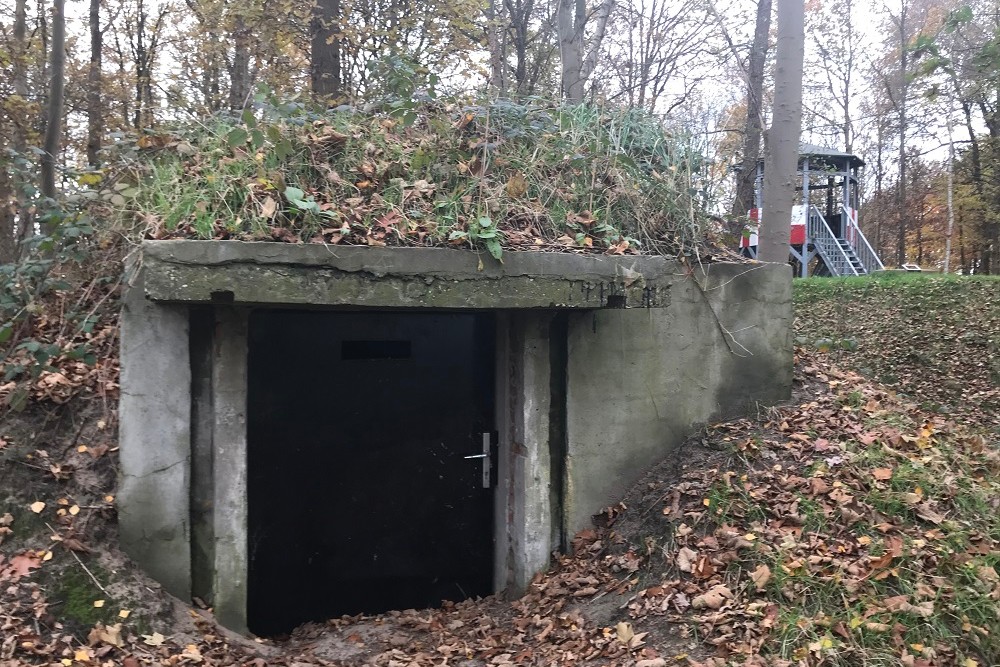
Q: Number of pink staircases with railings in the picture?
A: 0